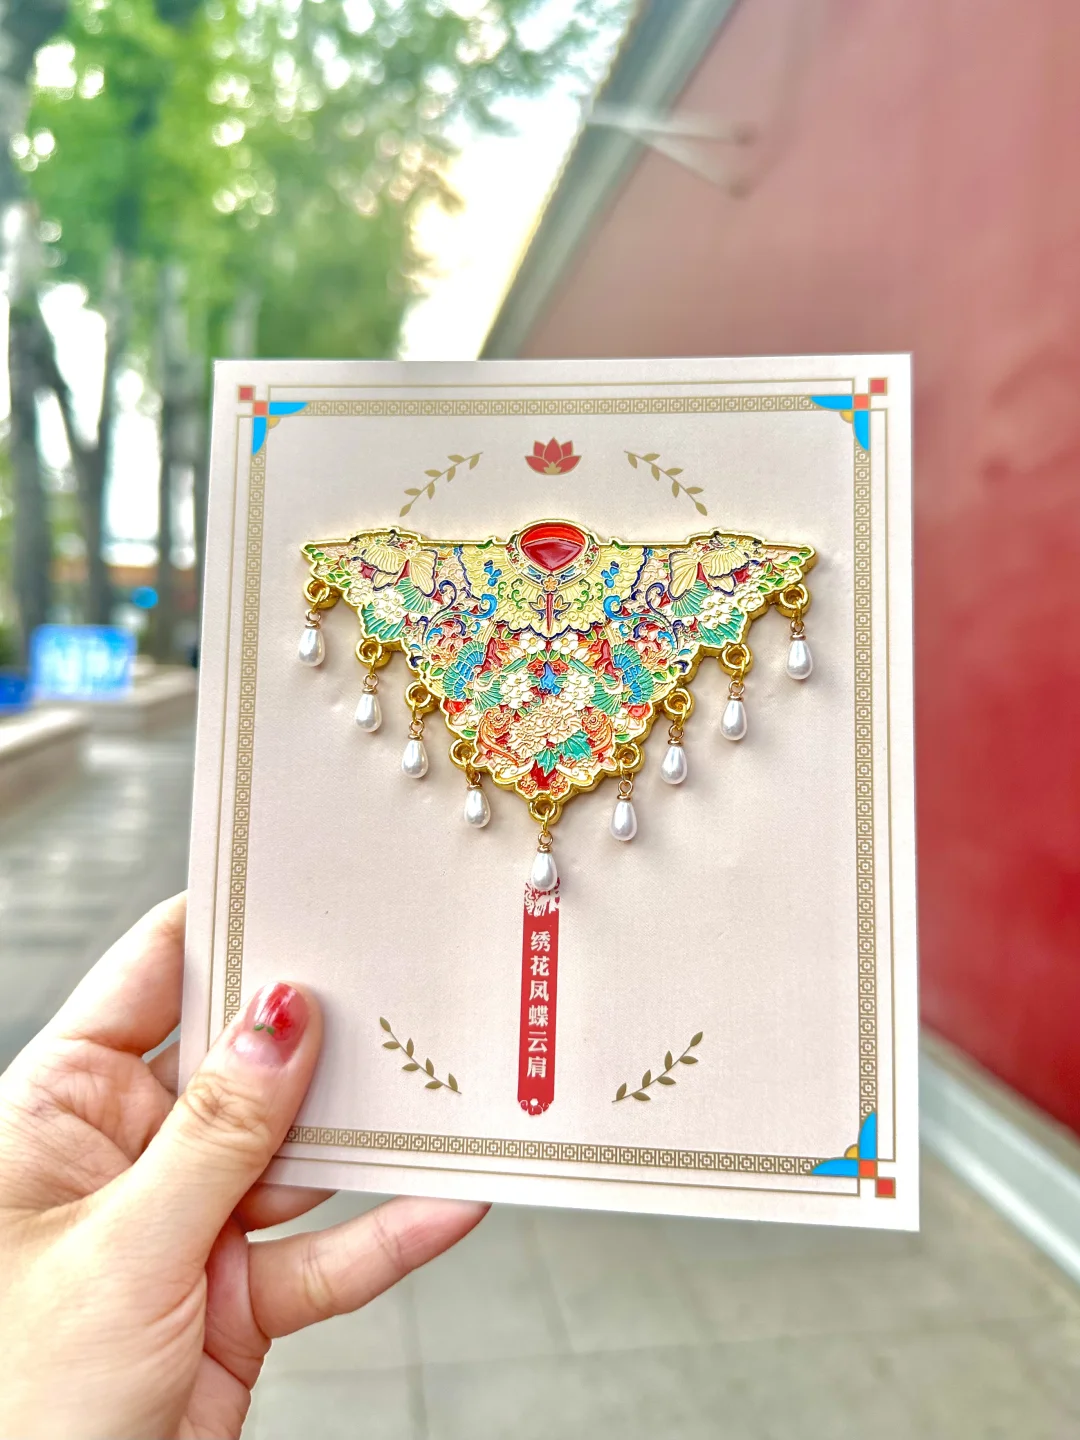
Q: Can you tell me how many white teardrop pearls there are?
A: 9